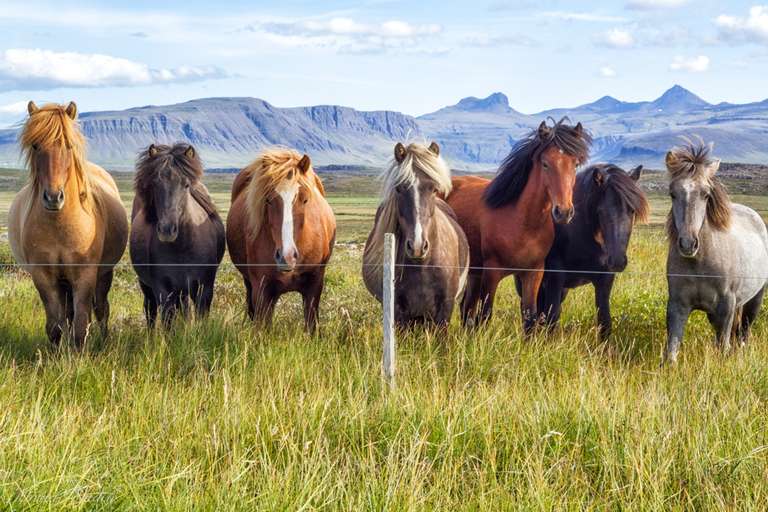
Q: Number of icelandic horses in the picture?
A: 7